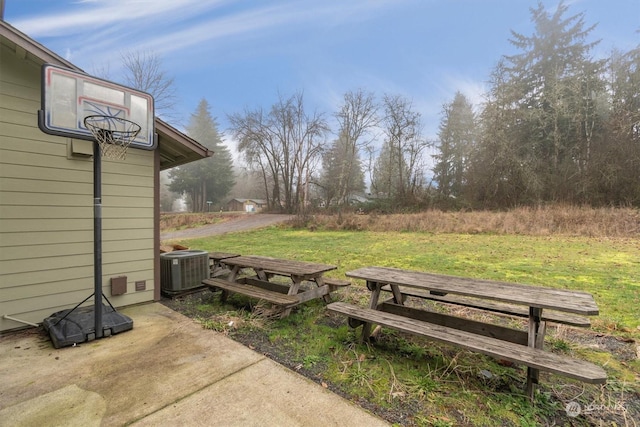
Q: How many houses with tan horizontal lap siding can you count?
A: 1